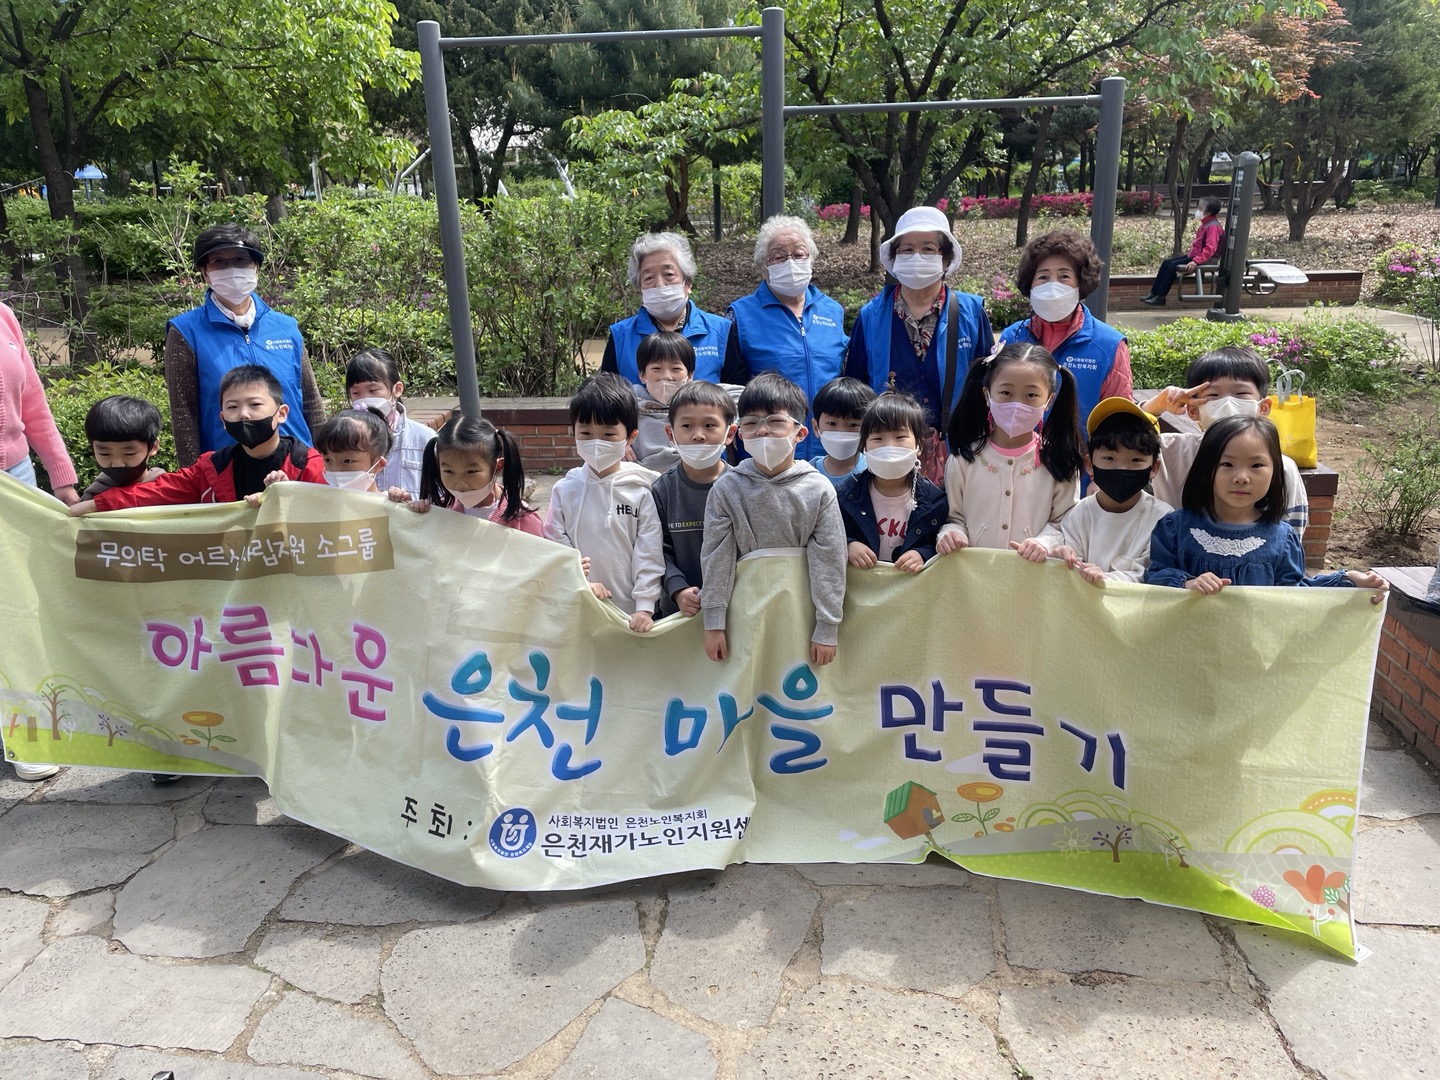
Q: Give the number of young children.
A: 15